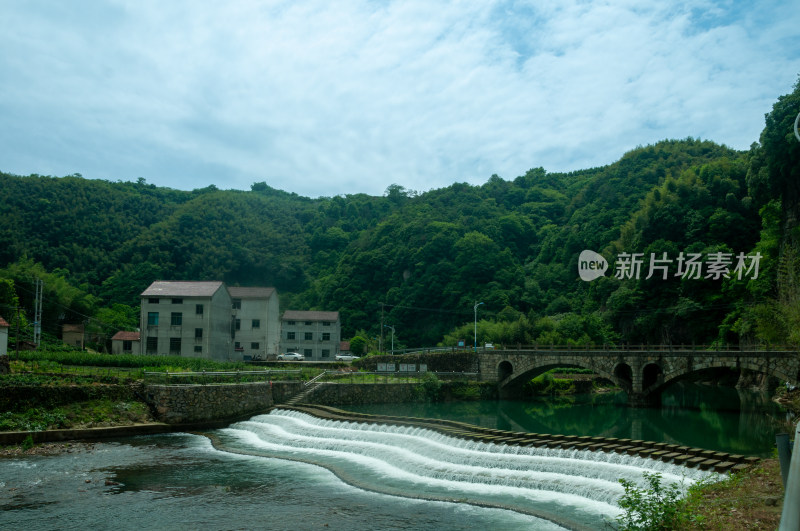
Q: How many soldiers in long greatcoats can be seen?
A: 0